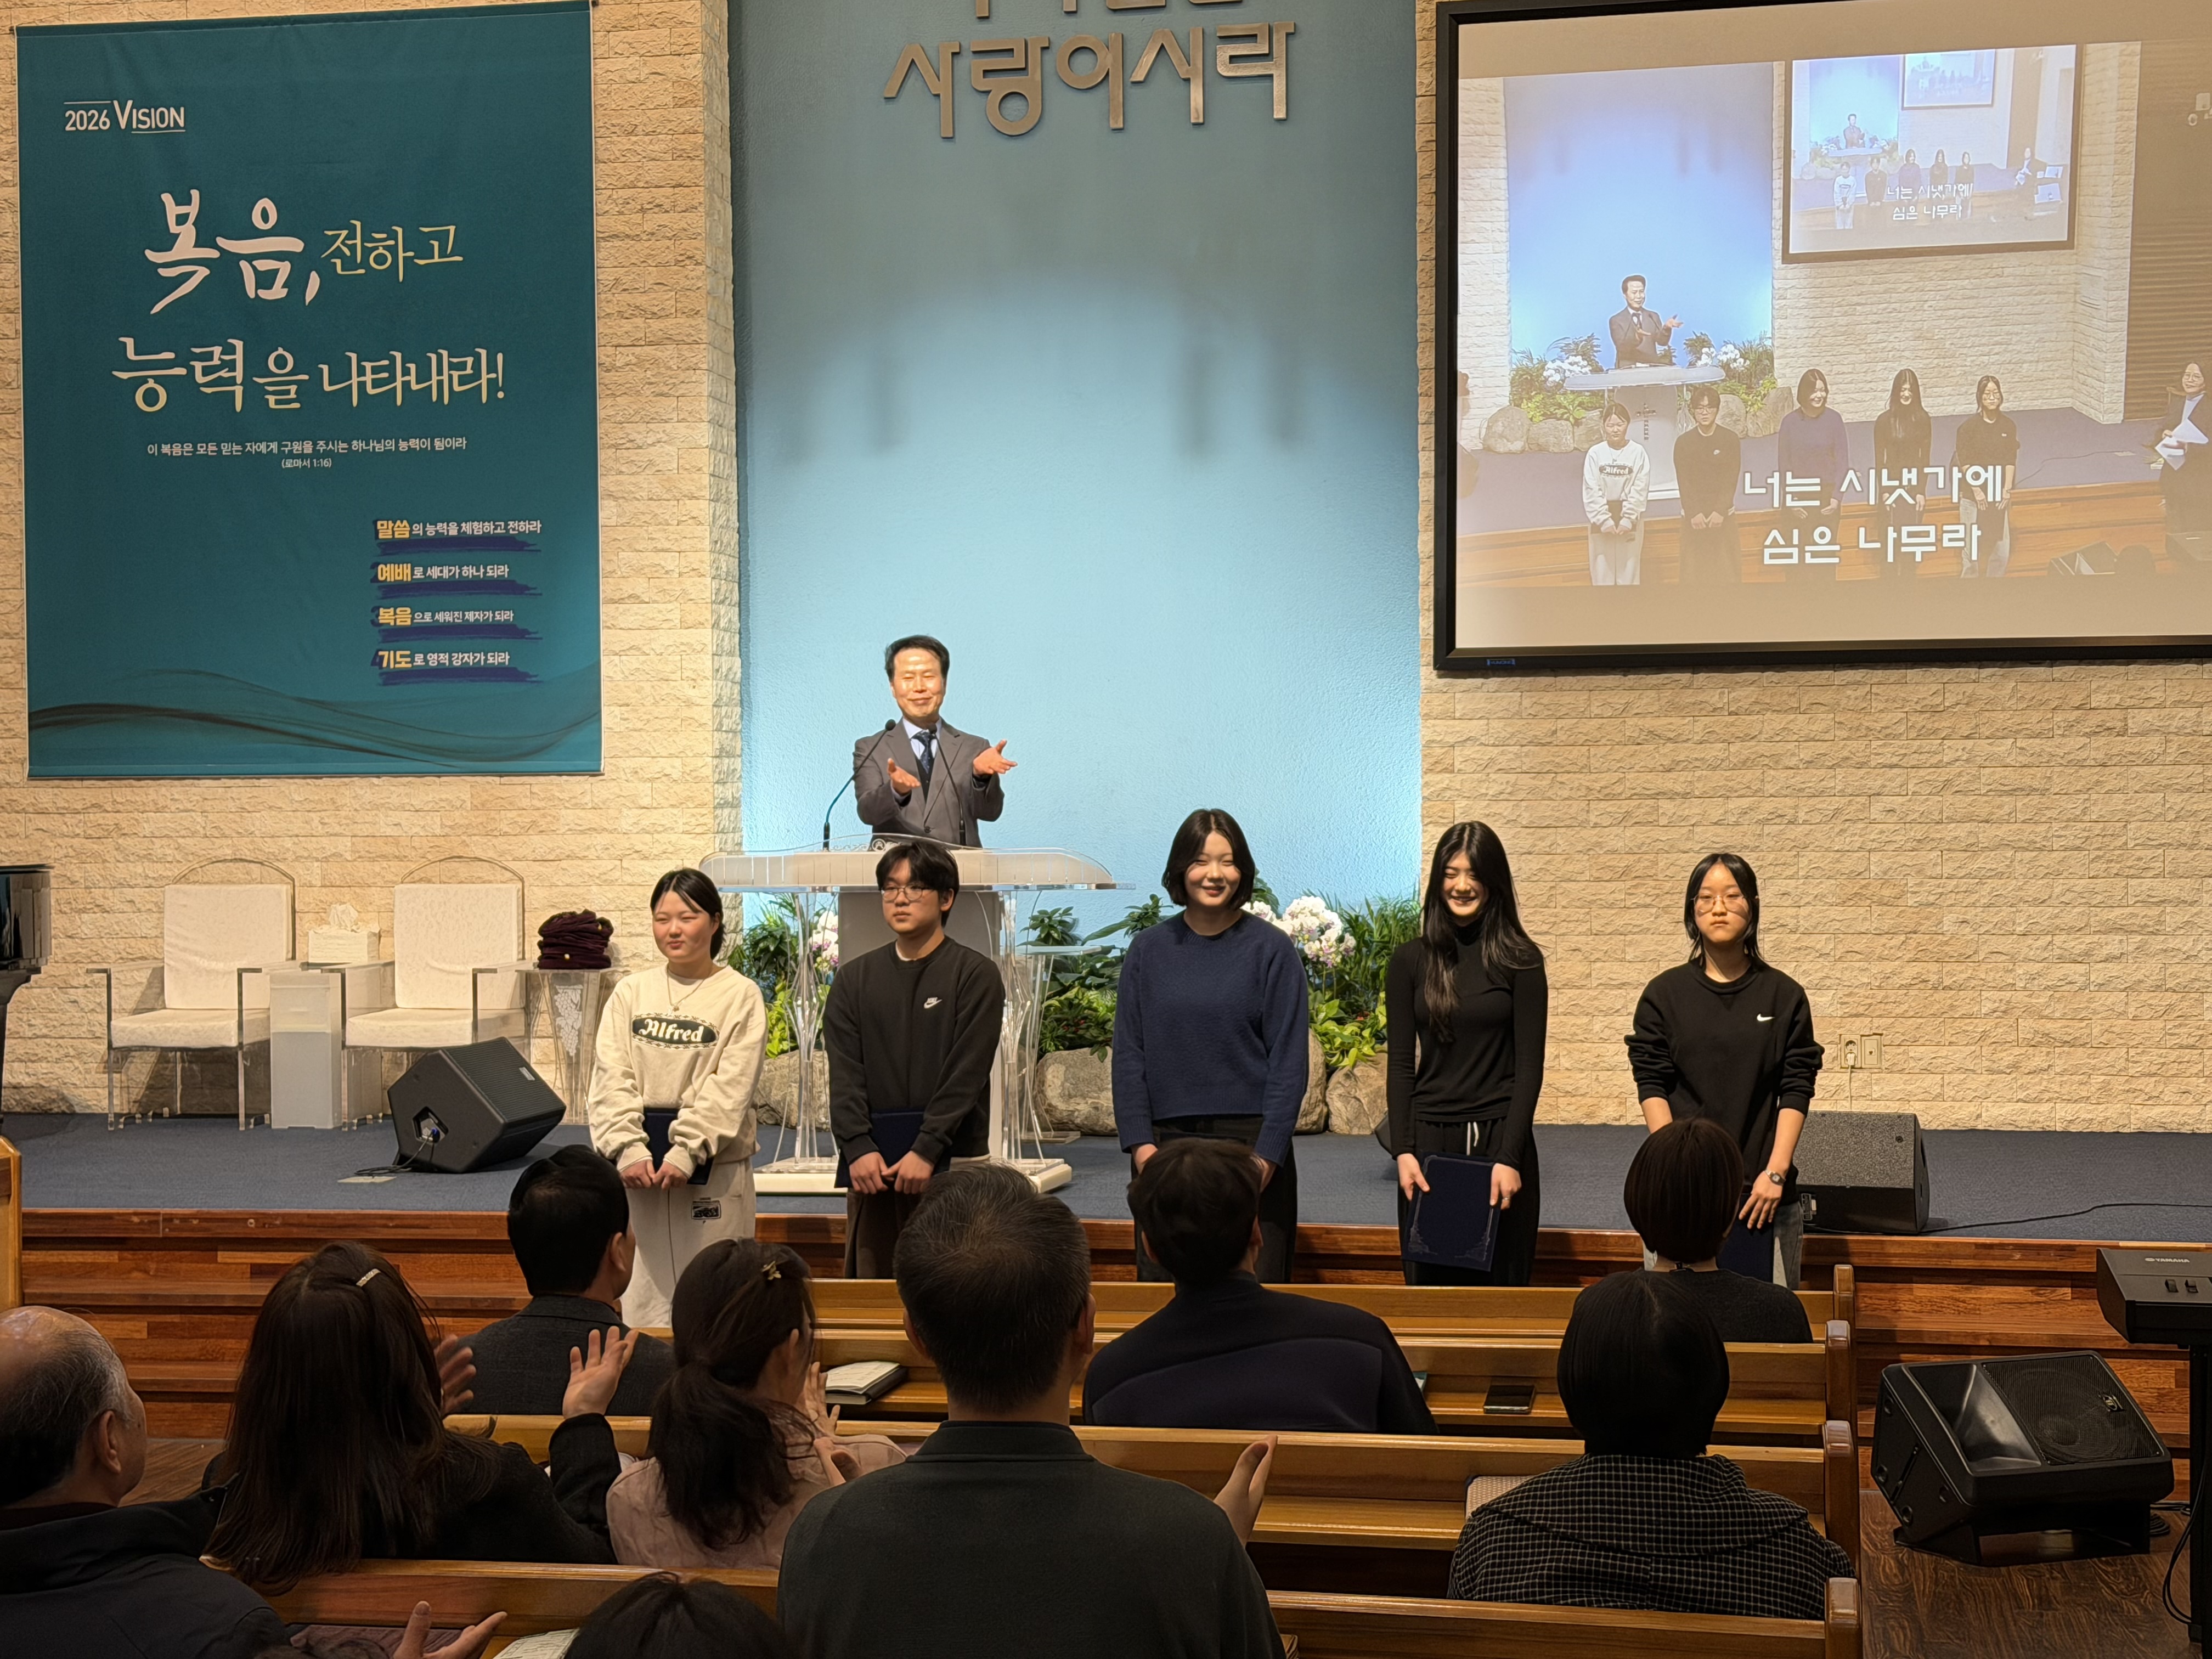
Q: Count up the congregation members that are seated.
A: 9